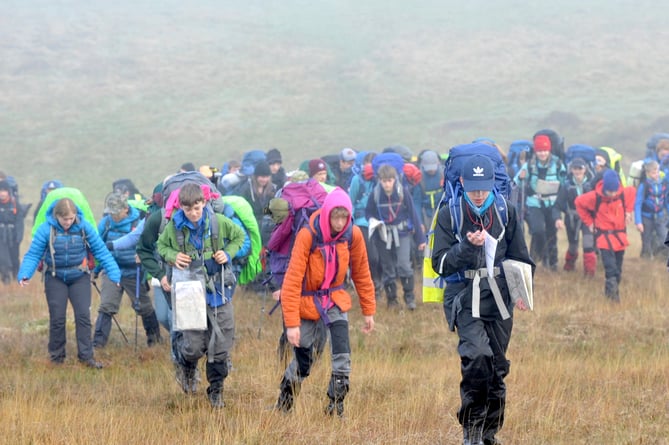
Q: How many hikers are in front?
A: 3